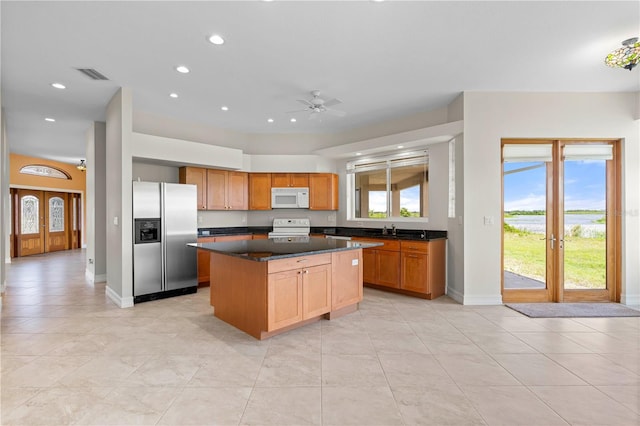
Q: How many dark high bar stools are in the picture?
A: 0